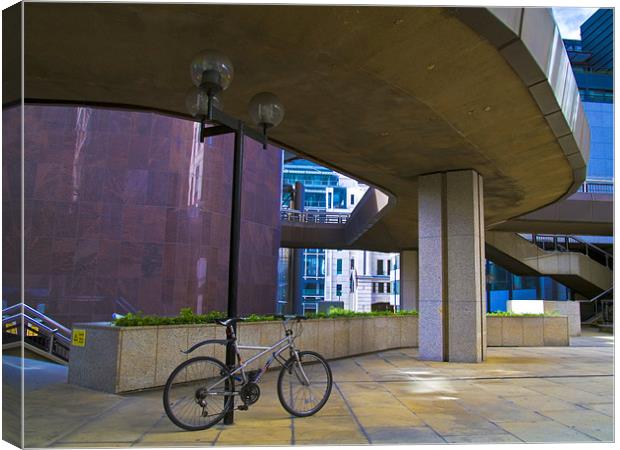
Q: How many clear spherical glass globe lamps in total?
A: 3